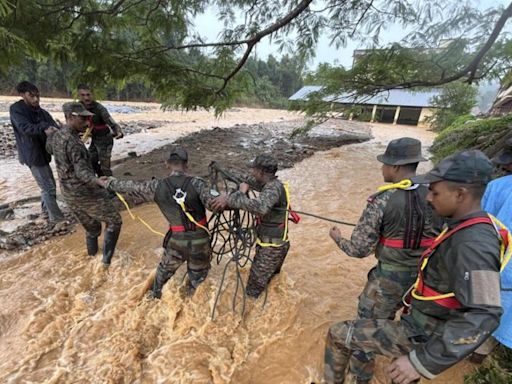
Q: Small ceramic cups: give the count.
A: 0